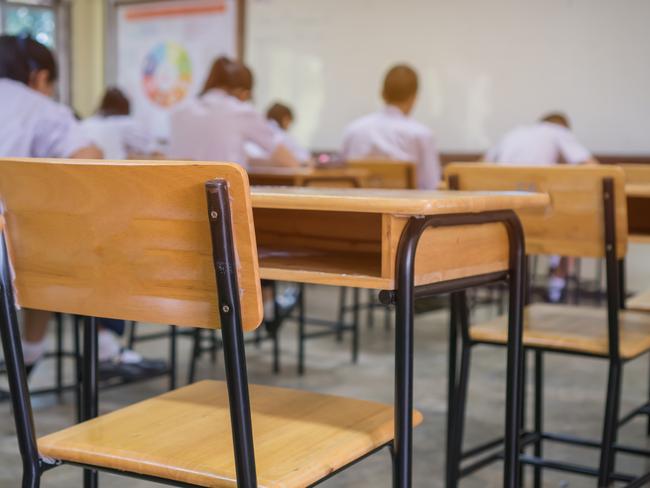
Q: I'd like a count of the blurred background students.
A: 6